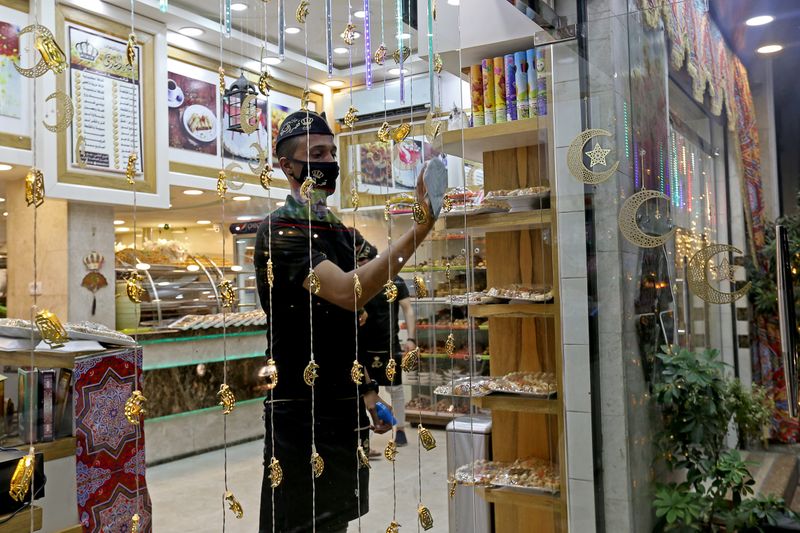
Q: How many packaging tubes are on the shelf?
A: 7